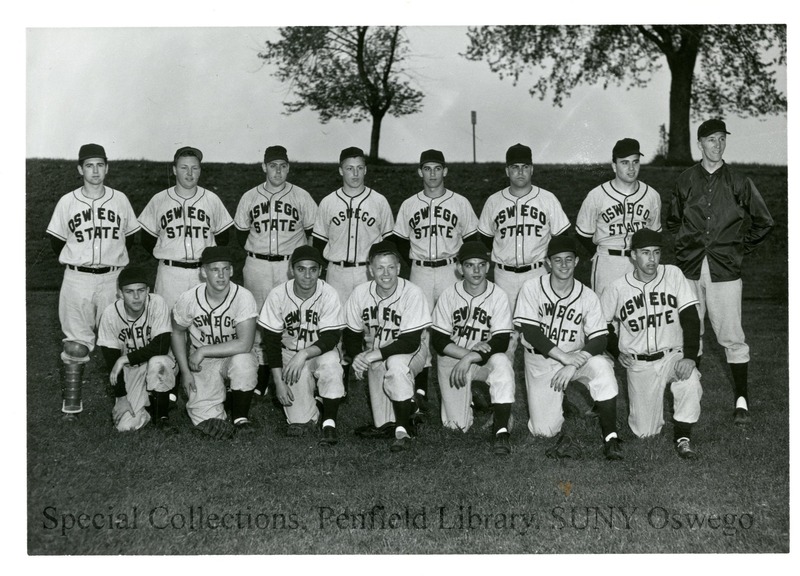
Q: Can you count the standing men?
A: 8